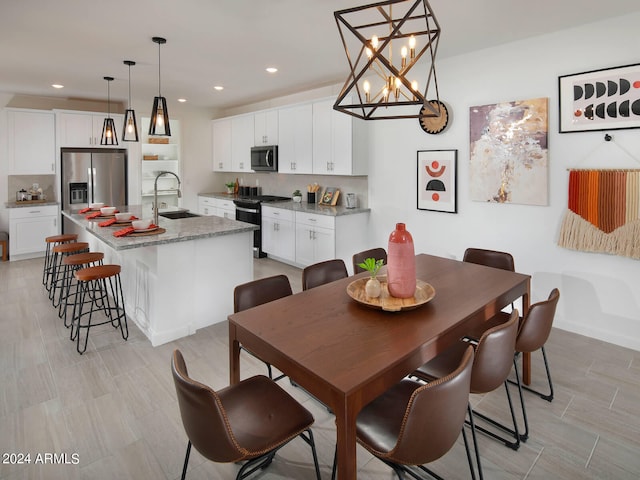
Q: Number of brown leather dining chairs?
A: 8